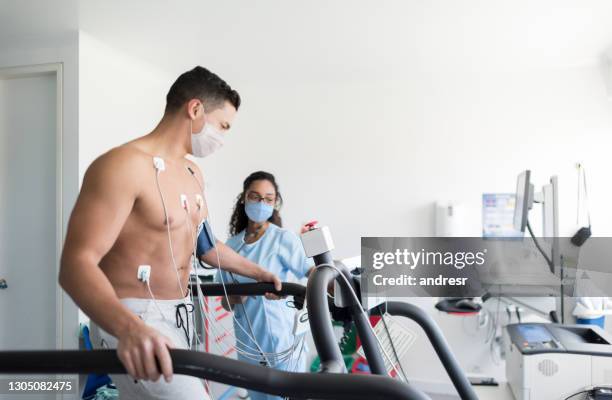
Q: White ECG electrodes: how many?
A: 4